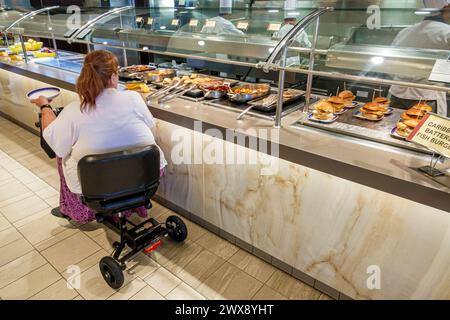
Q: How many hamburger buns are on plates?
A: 8